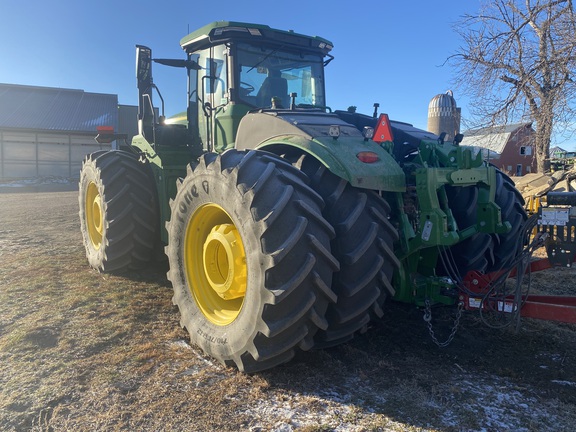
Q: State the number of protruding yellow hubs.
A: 2